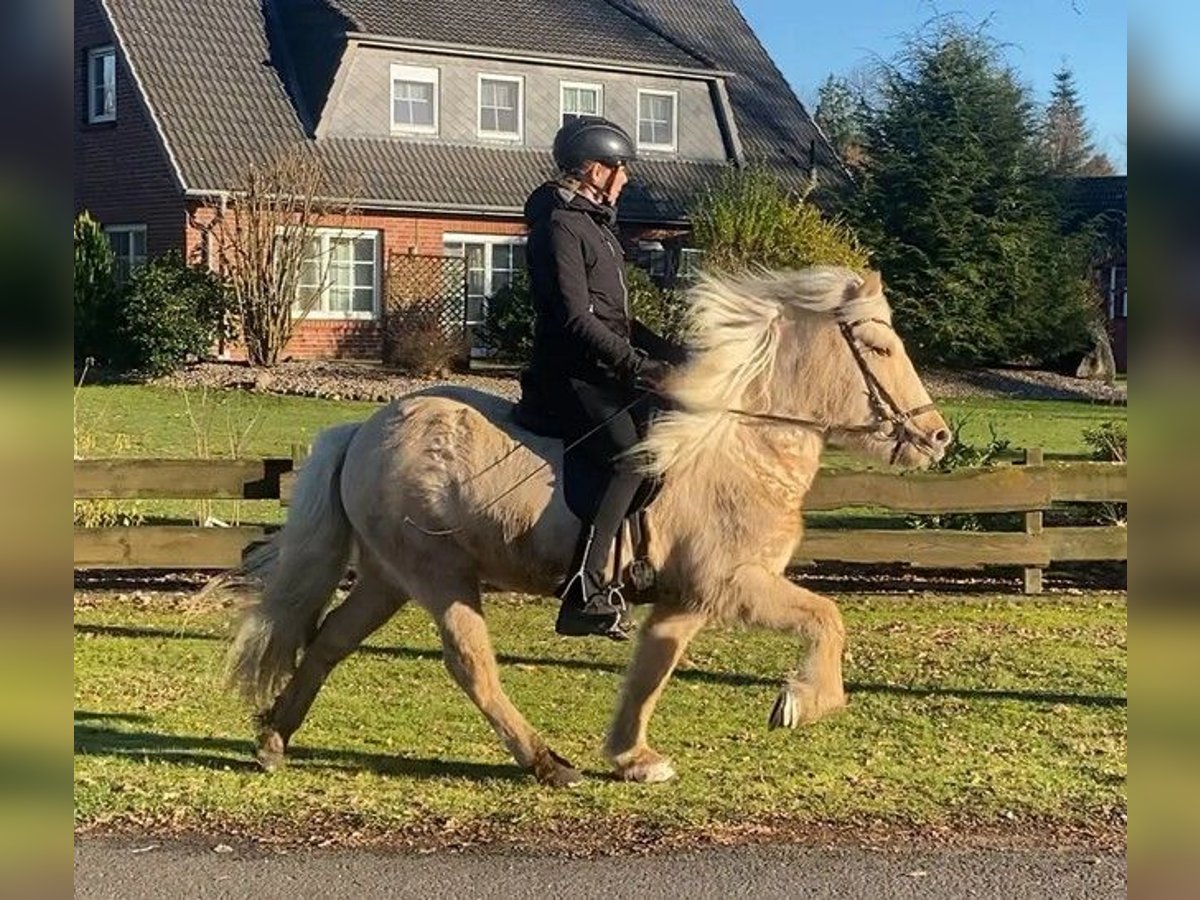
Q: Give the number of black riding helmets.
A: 1